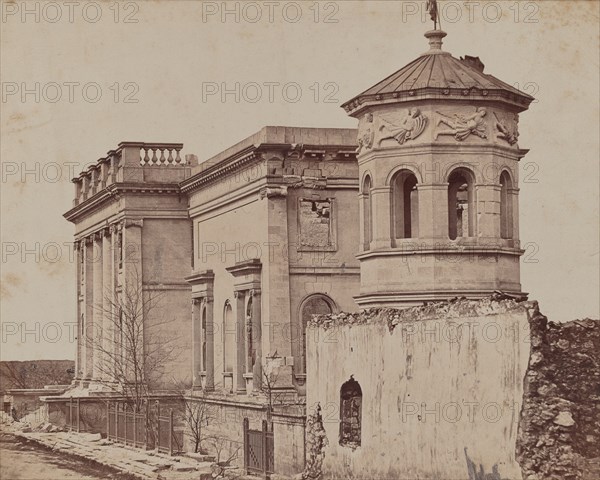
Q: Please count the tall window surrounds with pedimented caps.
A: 2